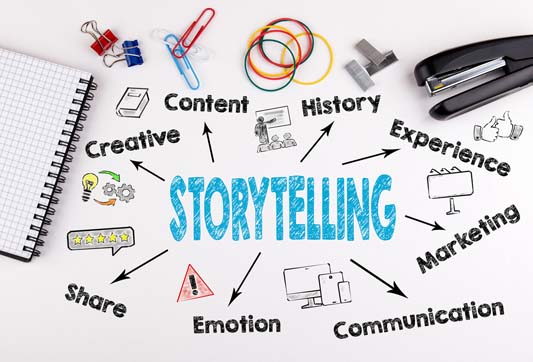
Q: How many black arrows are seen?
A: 8